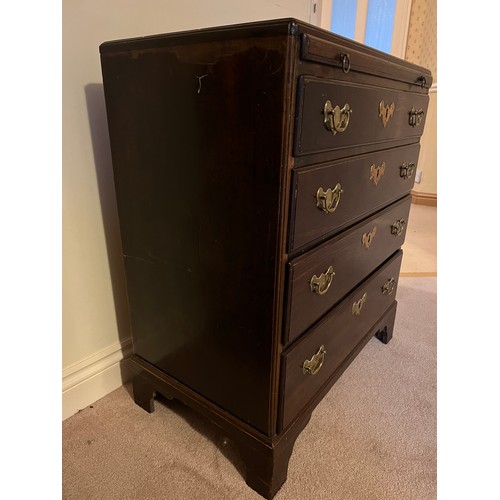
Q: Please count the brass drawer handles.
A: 8